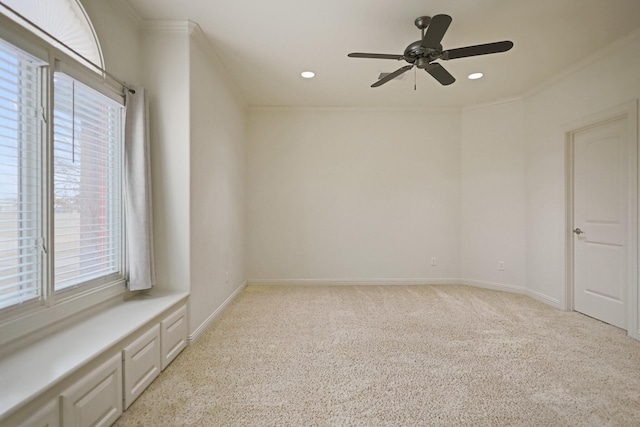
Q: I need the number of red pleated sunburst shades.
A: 0